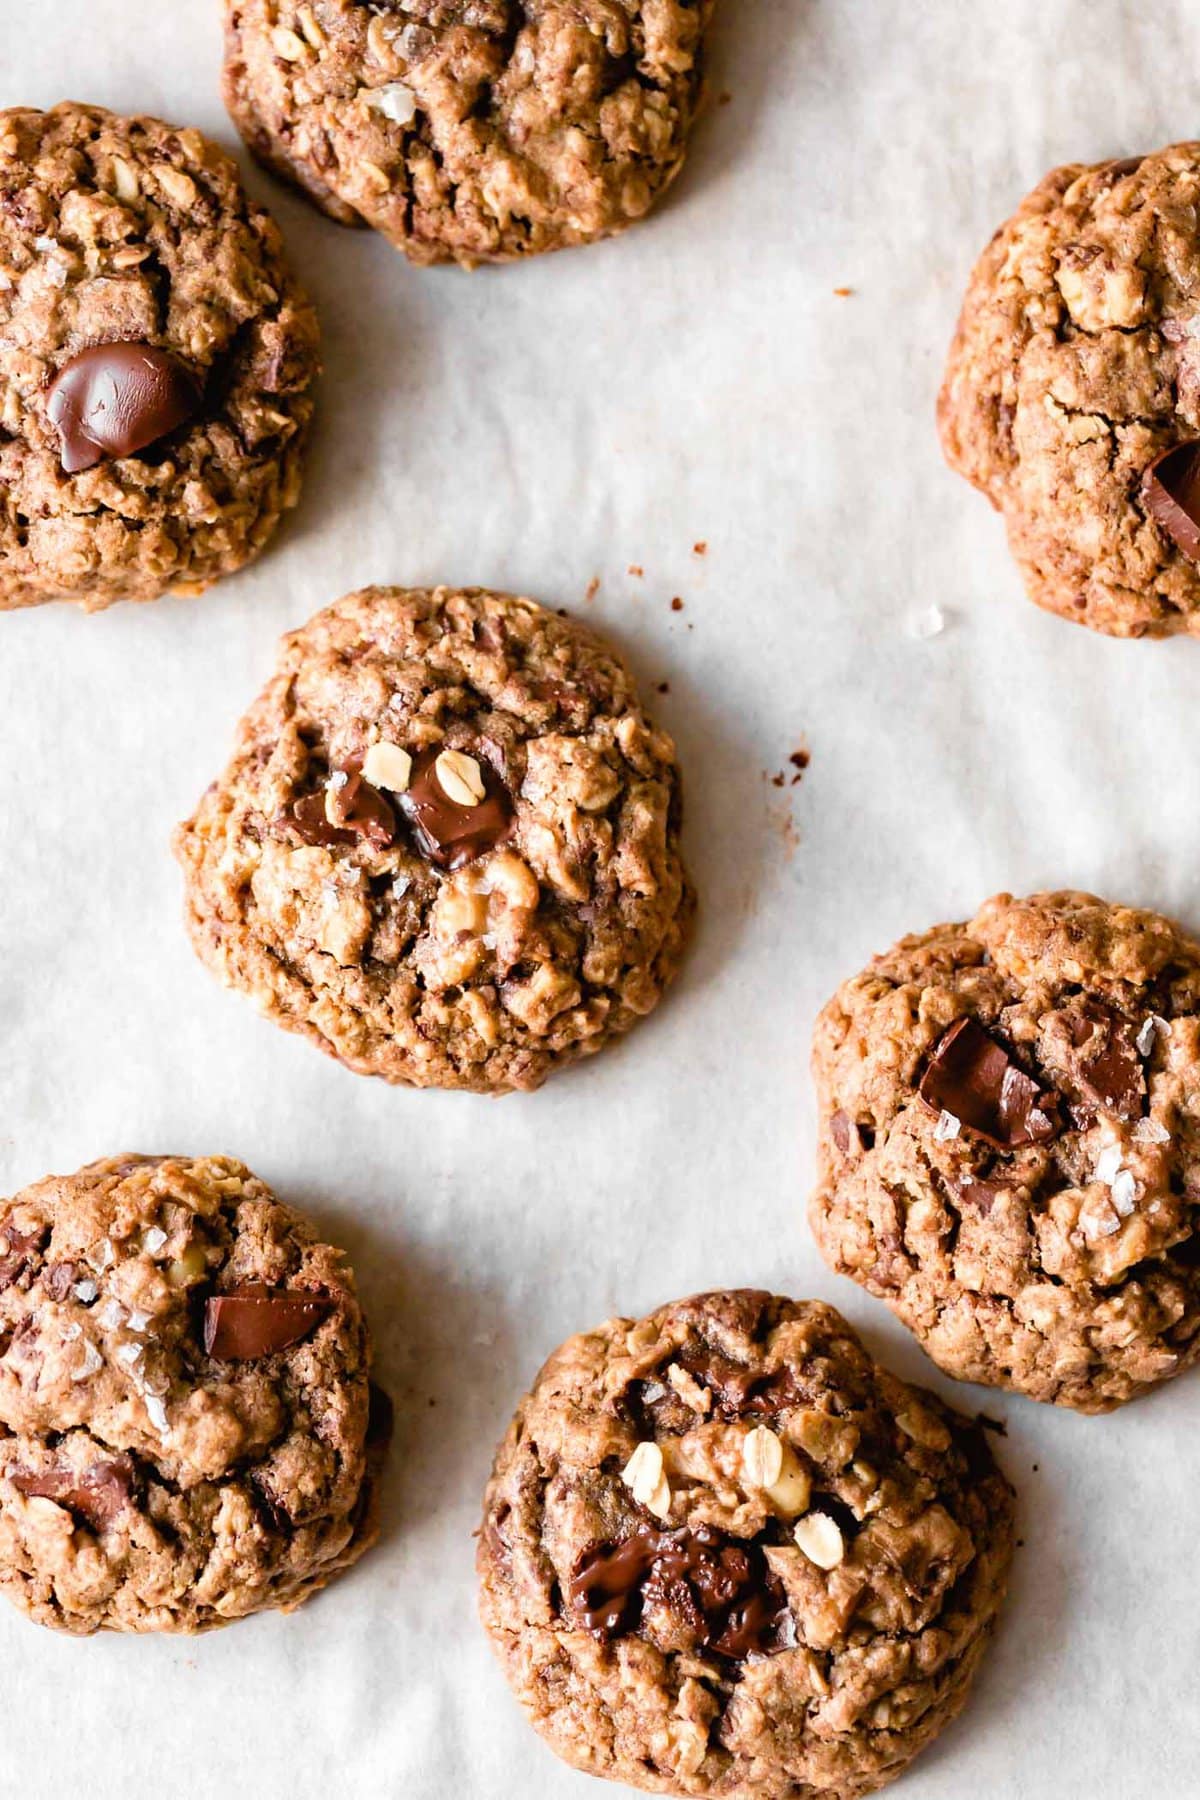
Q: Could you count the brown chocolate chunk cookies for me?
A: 7